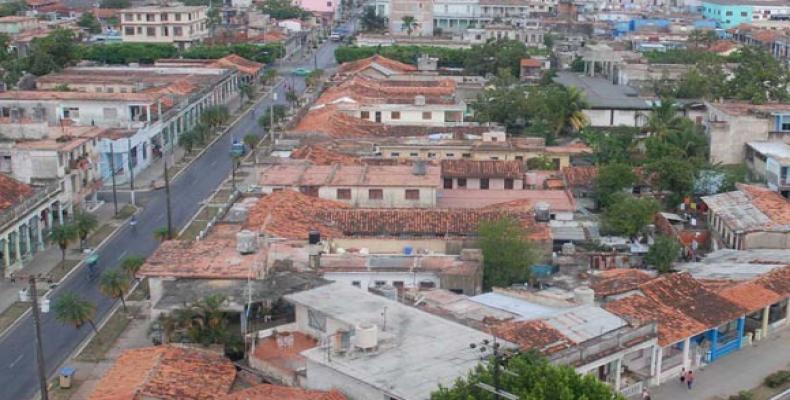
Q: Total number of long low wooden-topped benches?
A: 0